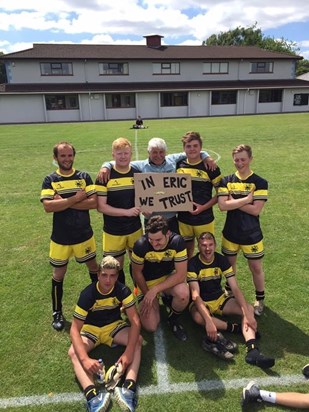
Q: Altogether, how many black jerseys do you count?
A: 7